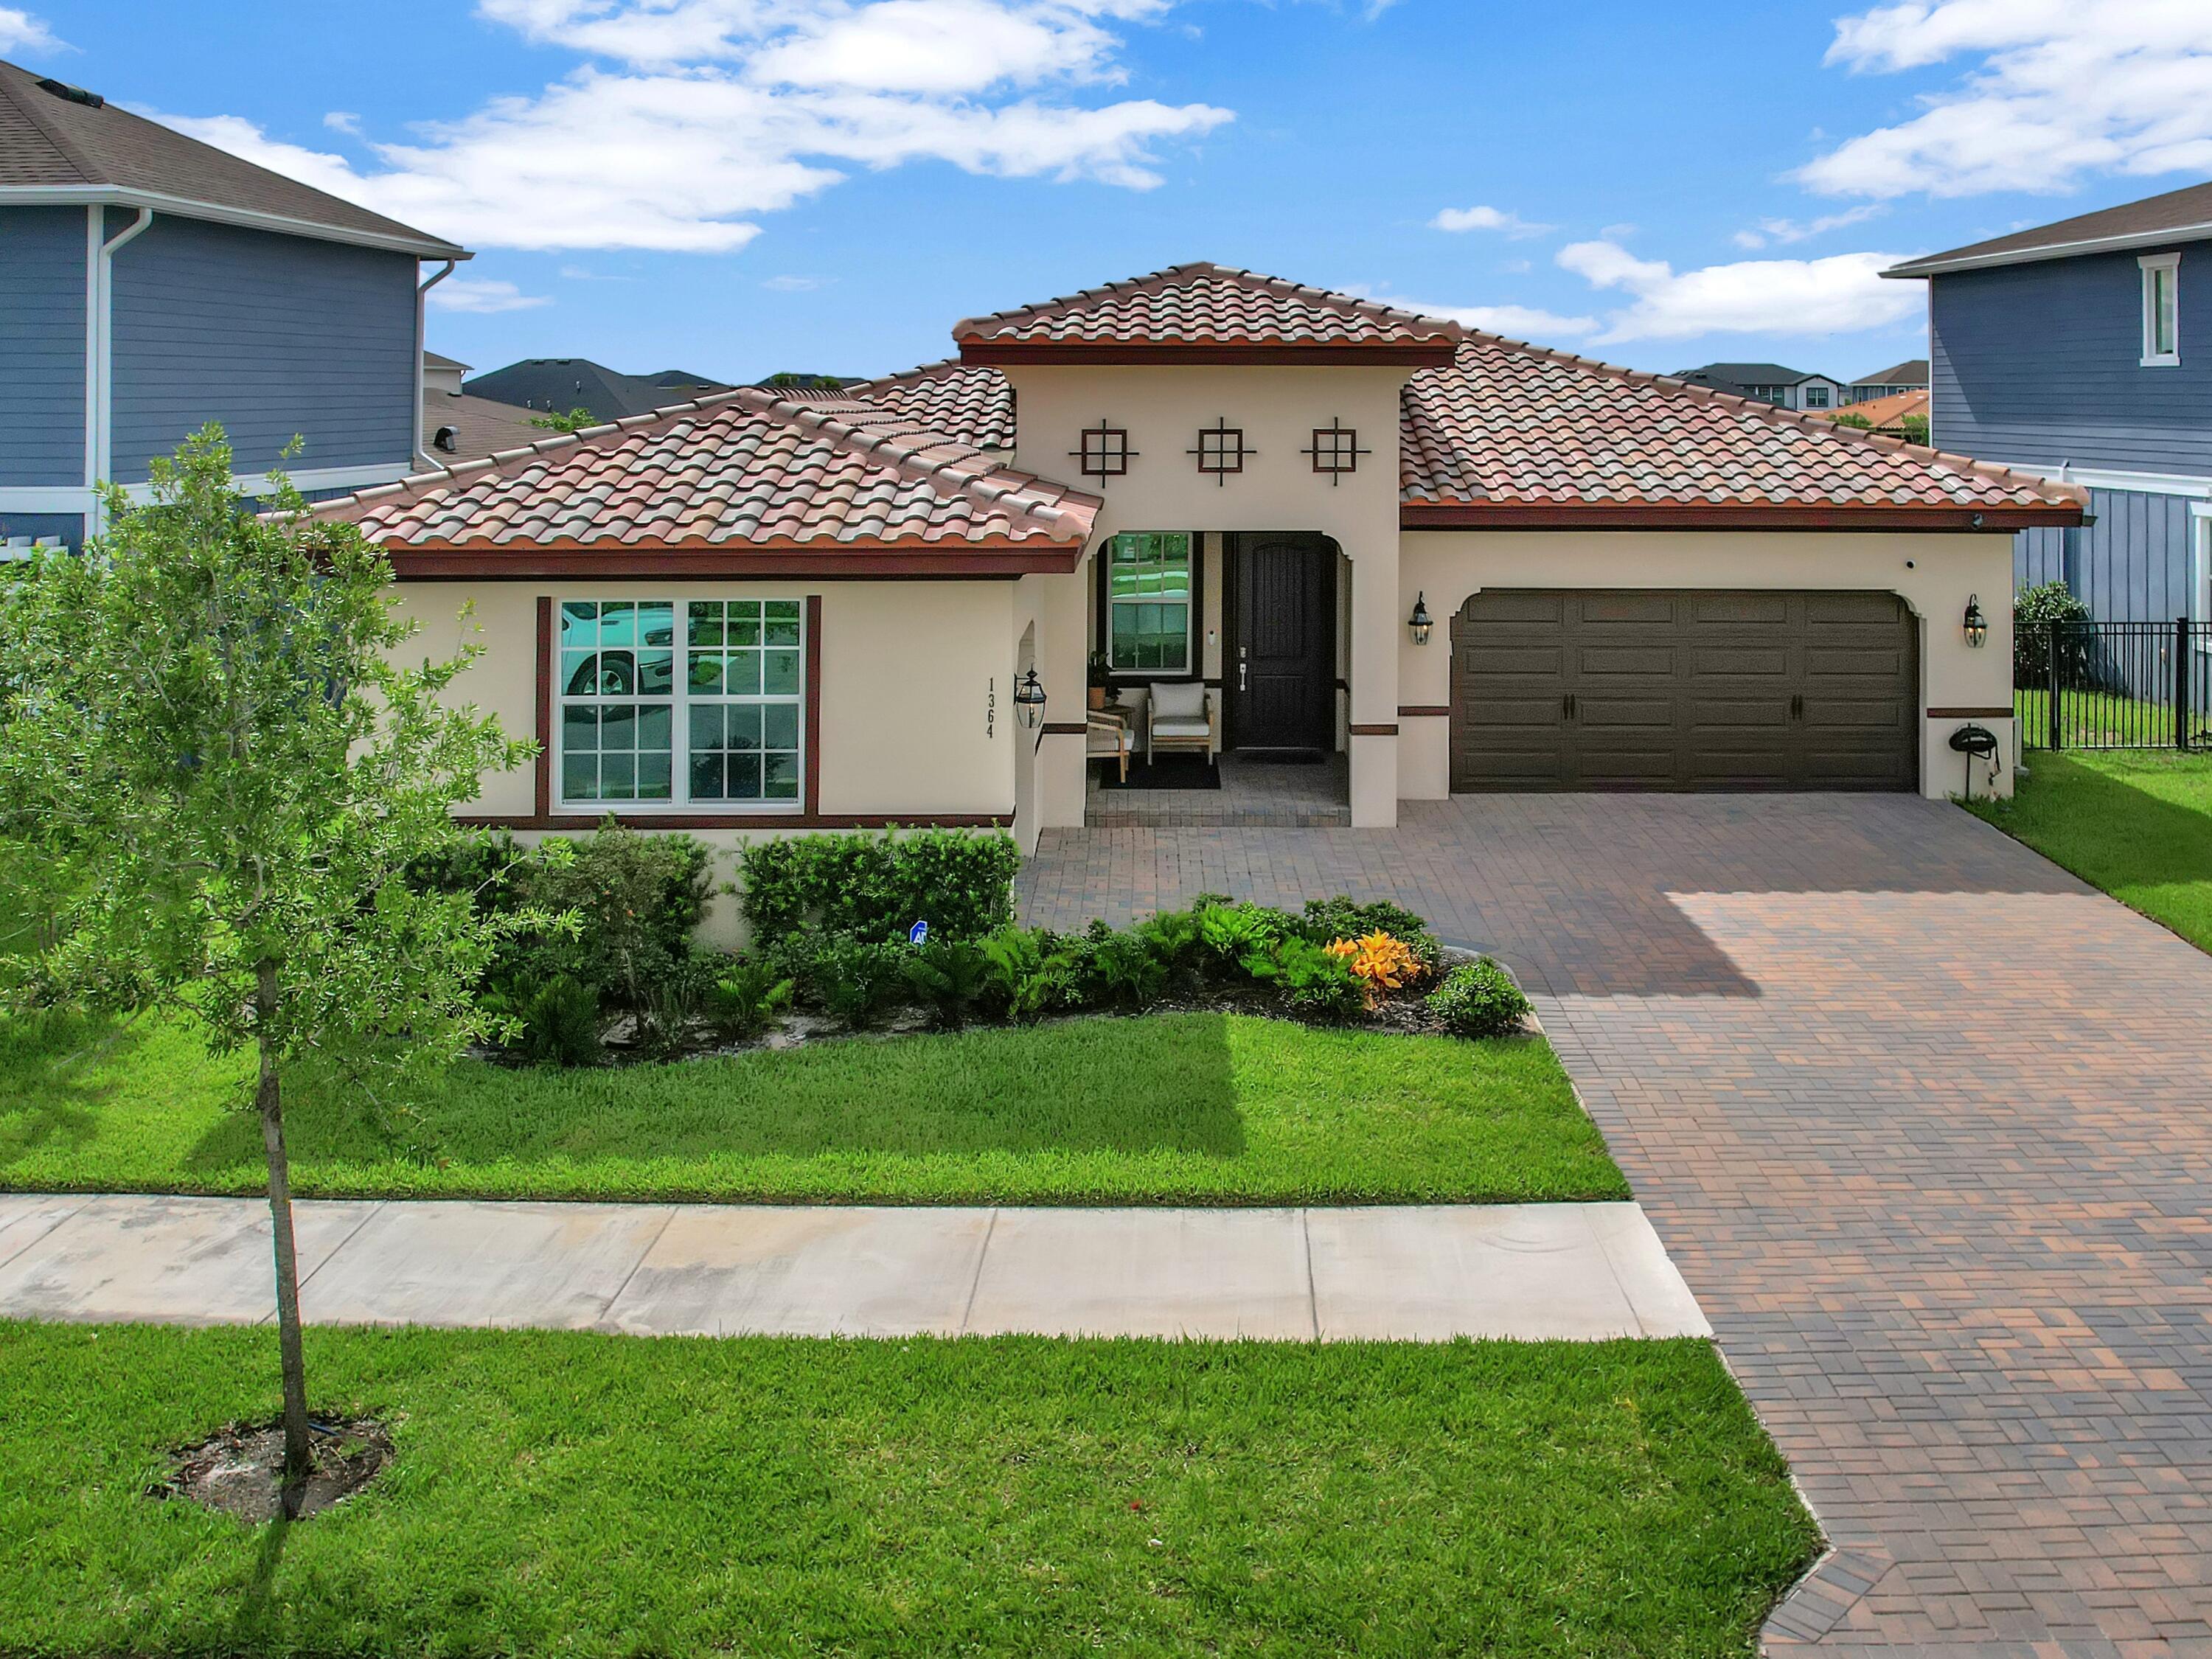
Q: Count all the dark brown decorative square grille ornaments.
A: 3